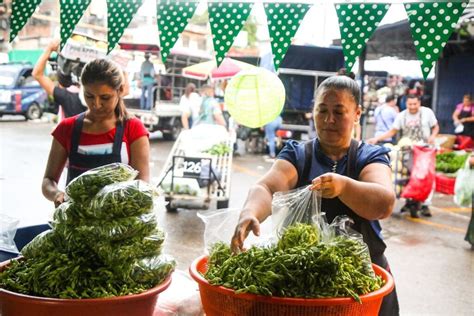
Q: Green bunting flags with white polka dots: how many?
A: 8